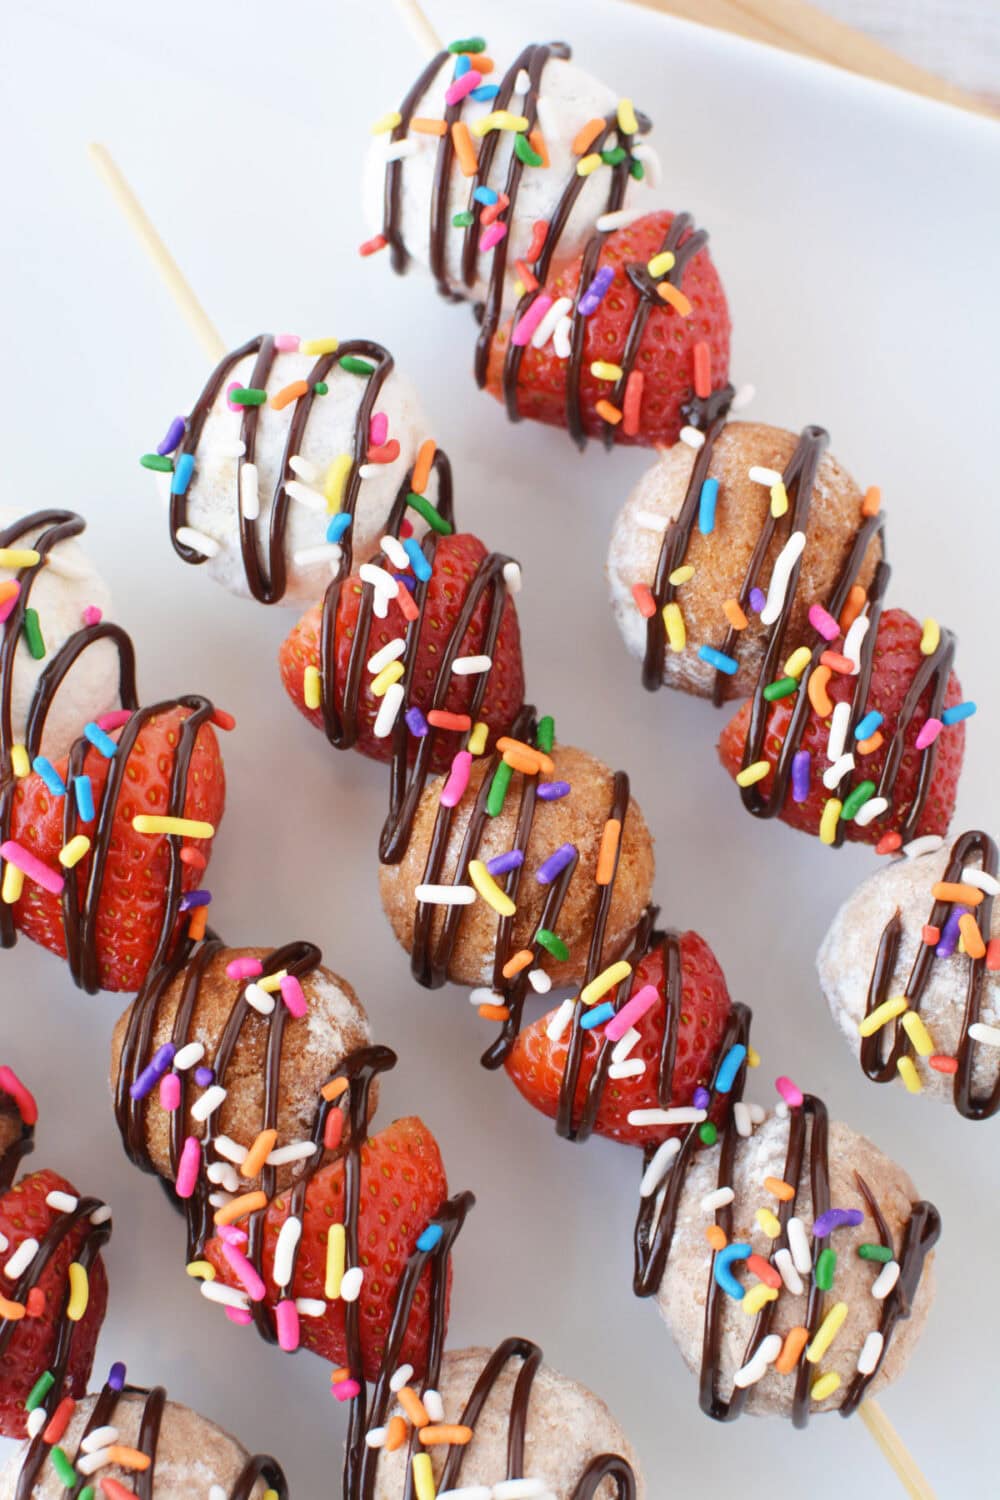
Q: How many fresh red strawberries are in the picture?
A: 7